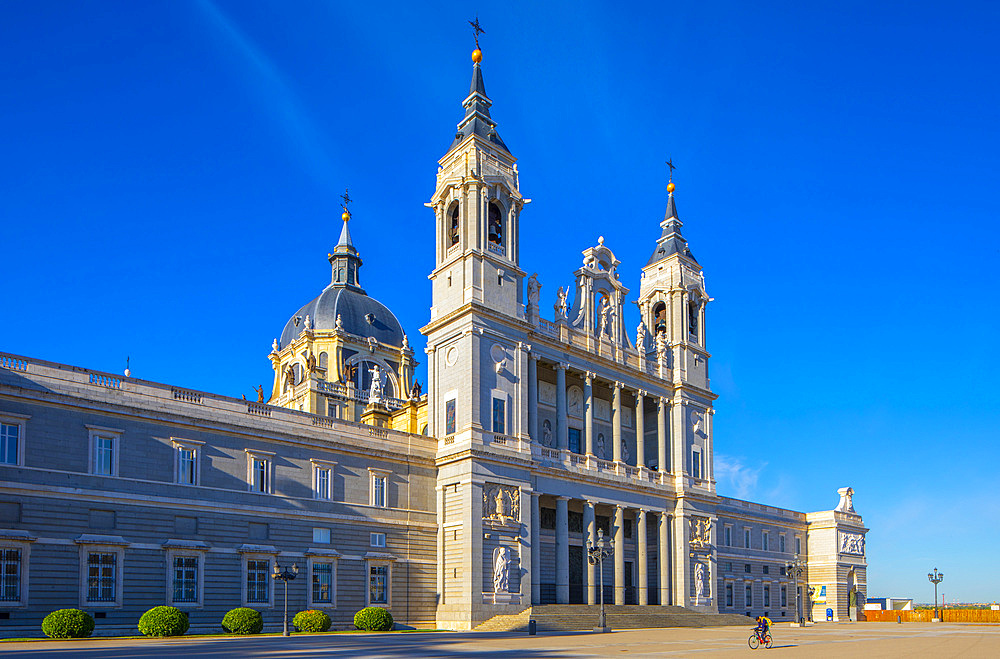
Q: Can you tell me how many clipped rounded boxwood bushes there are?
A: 5